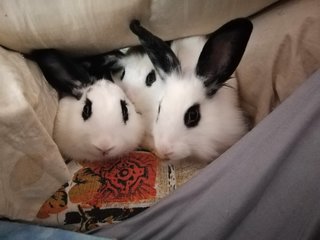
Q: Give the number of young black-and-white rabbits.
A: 3